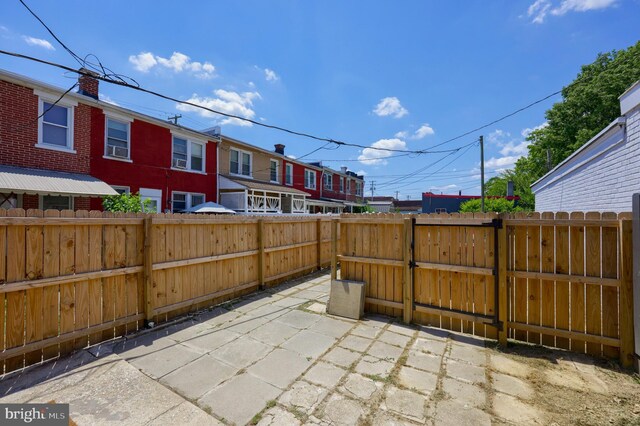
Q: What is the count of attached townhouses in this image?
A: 6